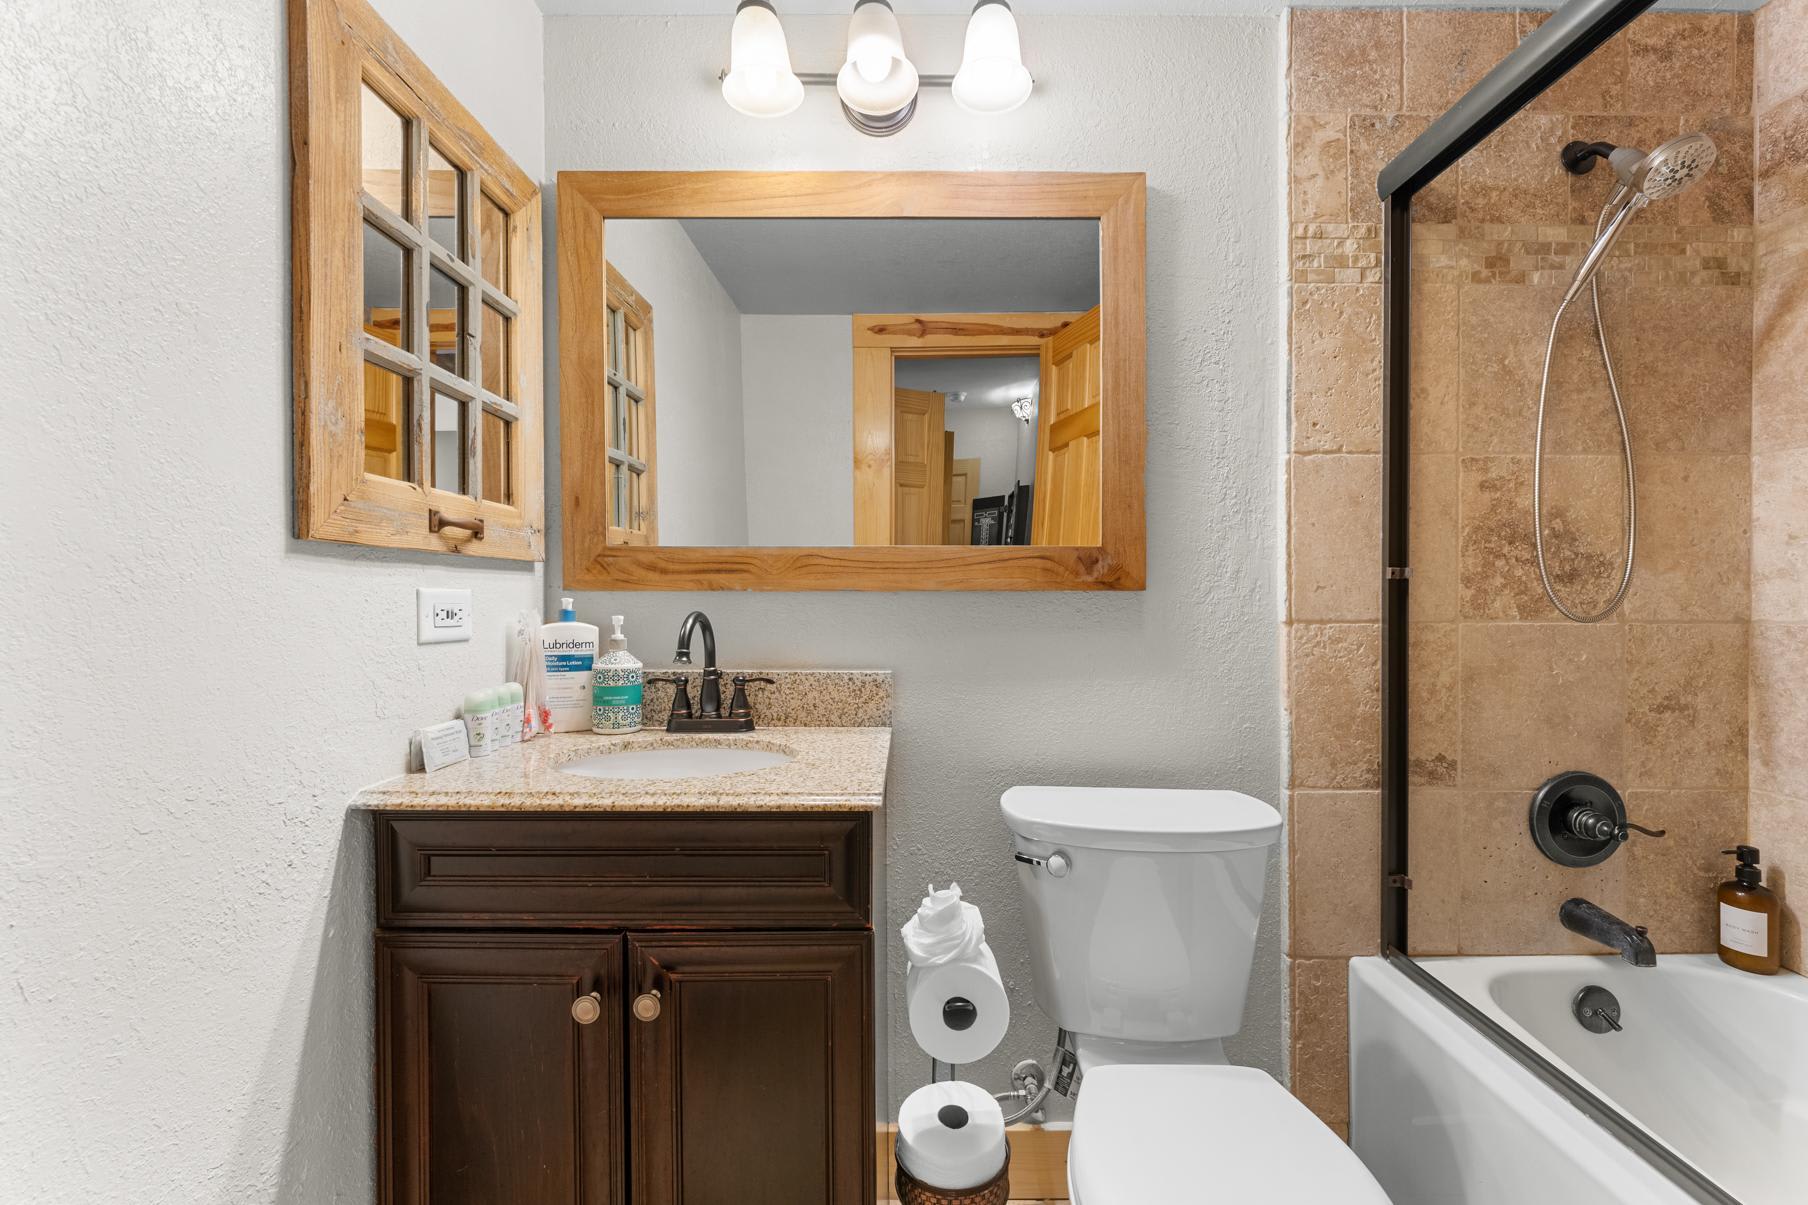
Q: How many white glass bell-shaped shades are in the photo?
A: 3